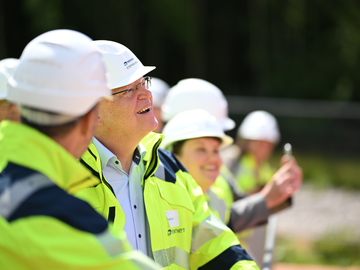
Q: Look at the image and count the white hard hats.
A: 7